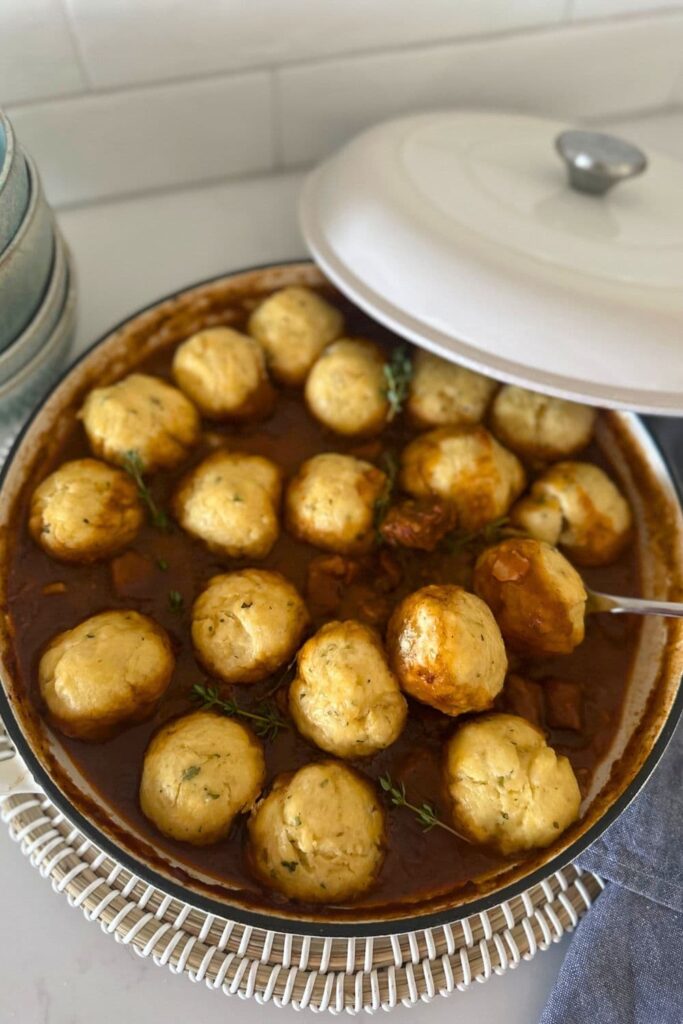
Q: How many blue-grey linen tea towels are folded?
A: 1